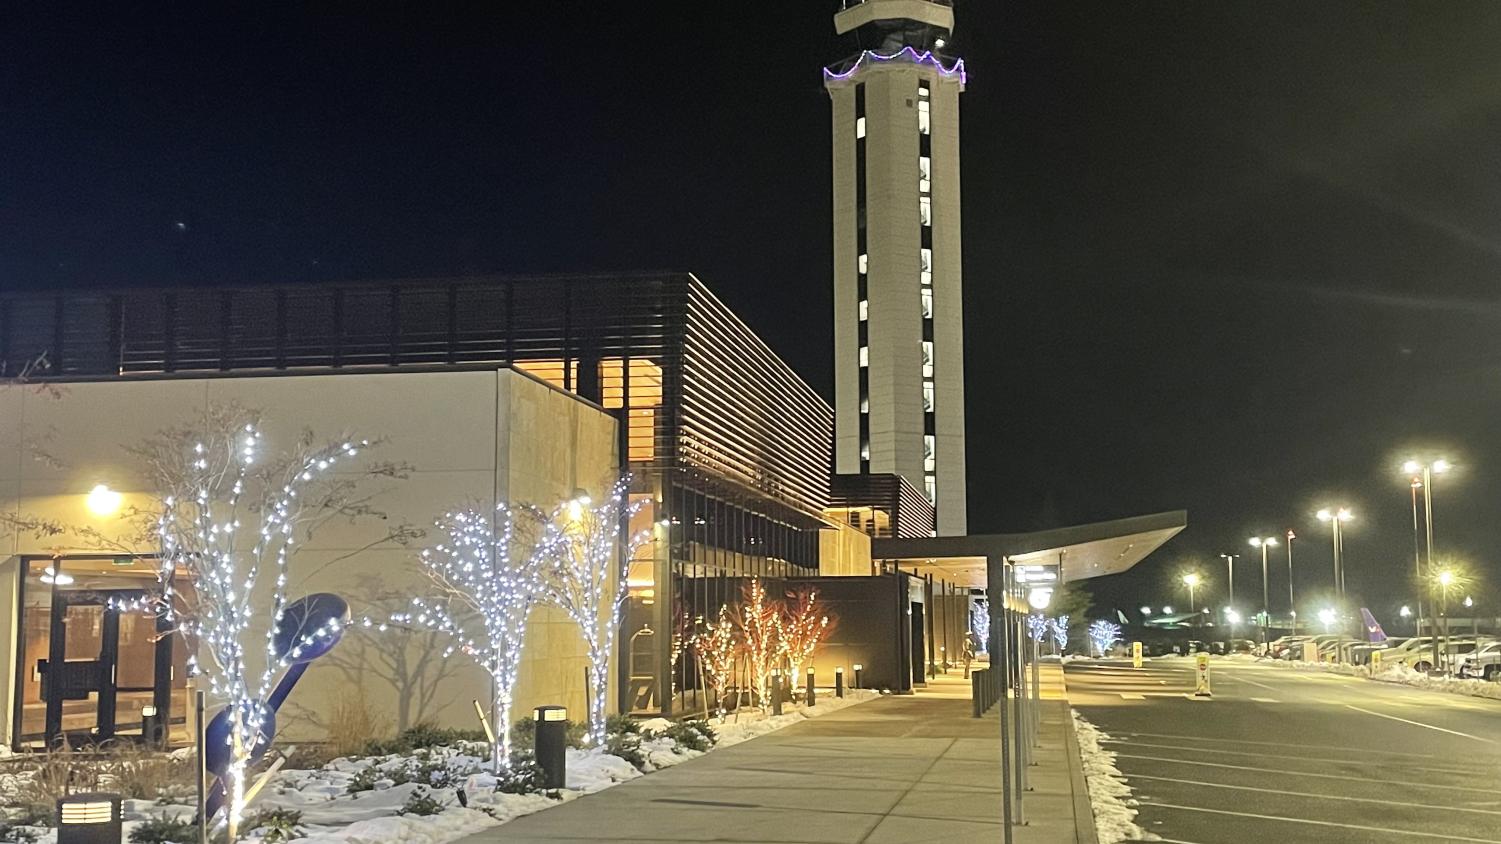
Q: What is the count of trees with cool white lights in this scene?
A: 7